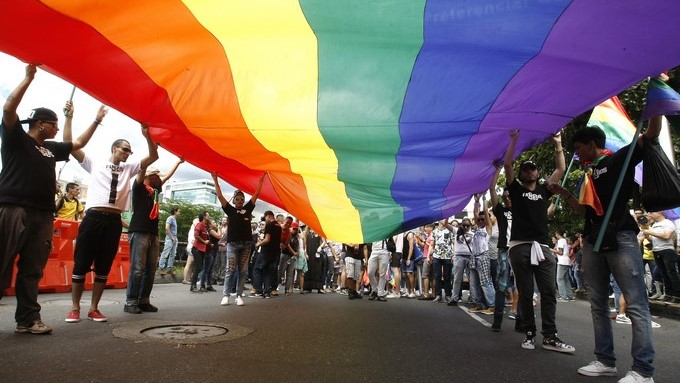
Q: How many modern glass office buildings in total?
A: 1